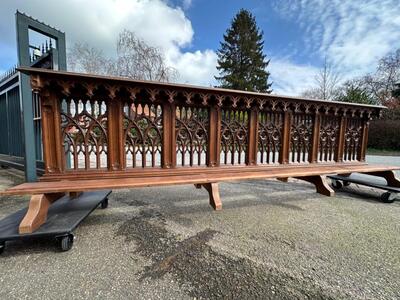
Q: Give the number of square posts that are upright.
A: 9